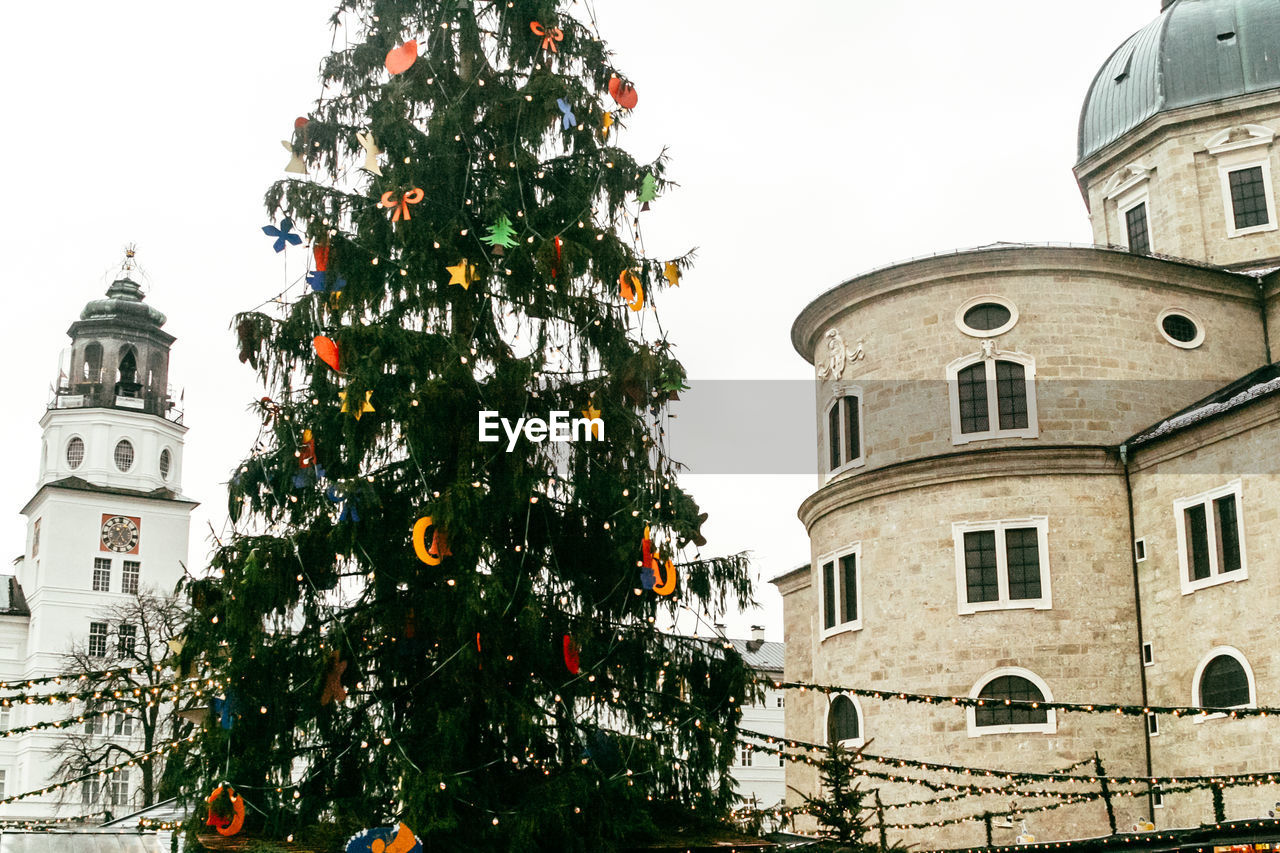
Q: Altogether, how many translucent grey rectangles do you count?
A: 1